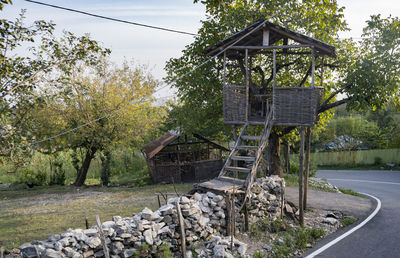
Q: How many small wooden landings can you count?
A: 1